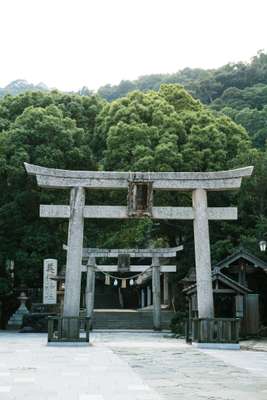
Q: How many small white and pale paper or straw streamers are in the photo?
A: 5